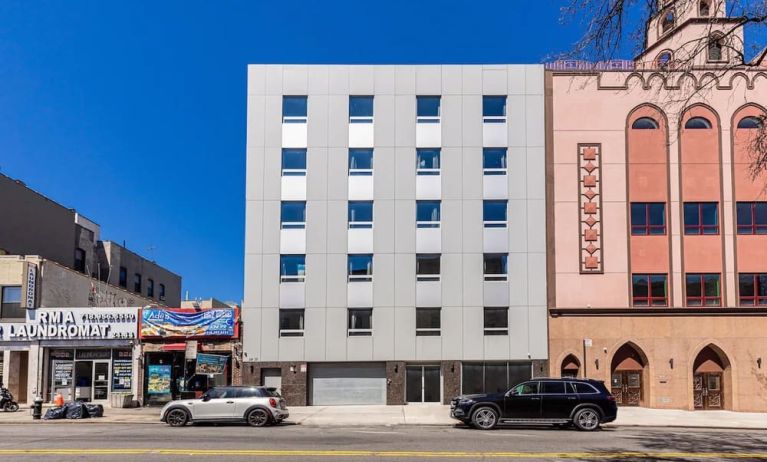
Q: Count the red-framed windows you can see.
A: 6